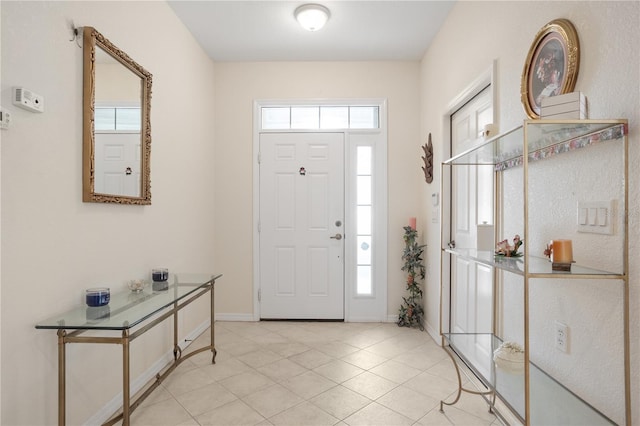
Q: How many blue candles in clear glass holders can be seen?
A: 2